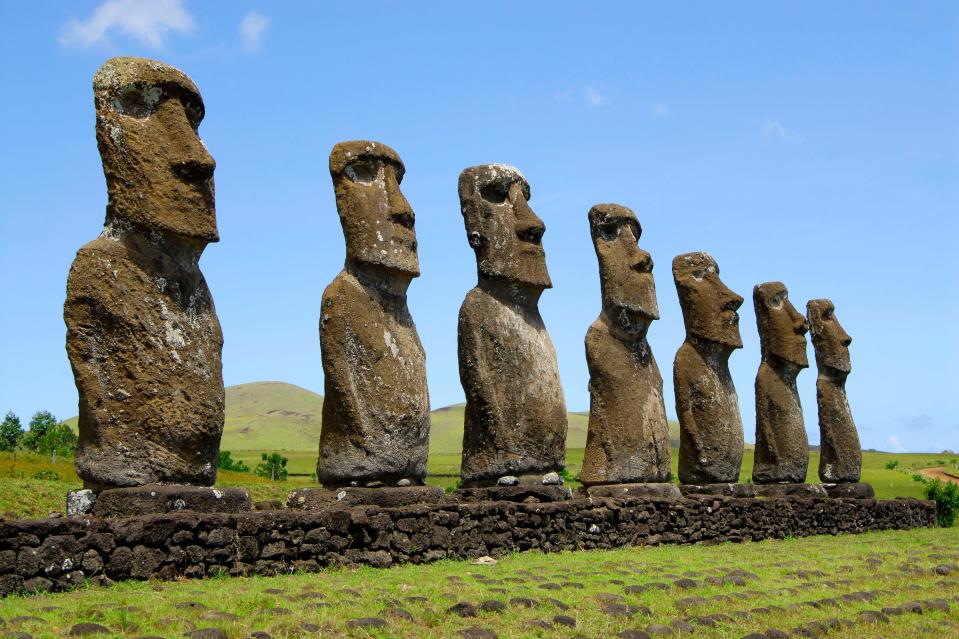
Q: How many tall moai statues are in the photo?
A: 7